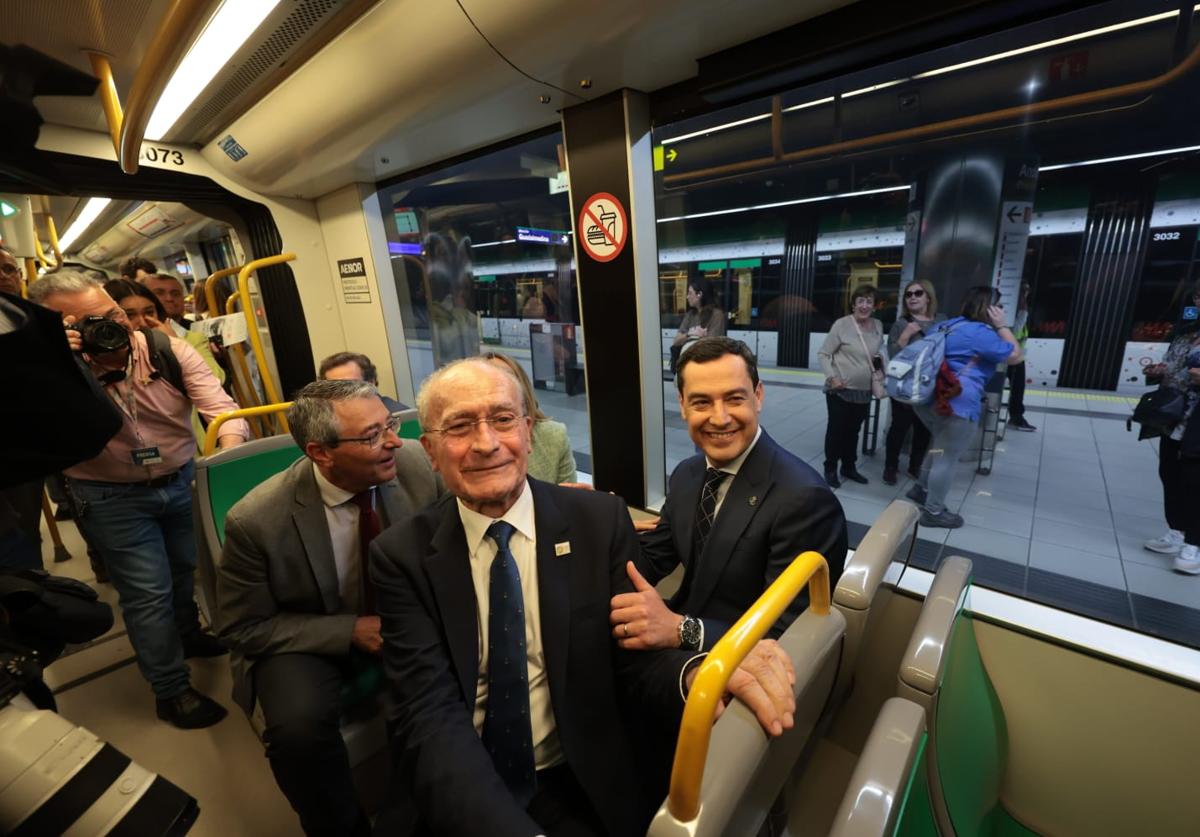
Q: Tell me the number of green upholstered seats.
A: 4